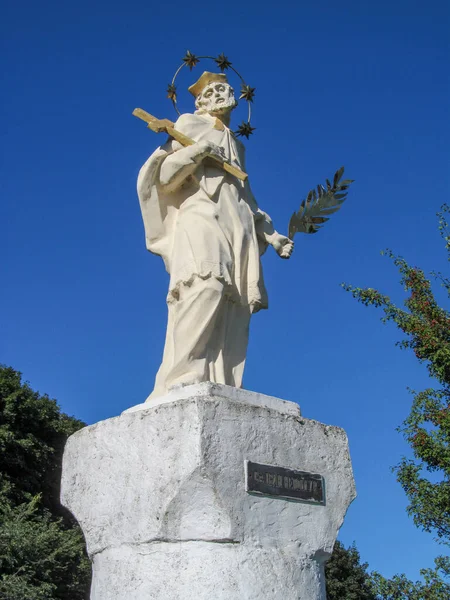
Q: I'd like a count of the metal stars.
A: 5